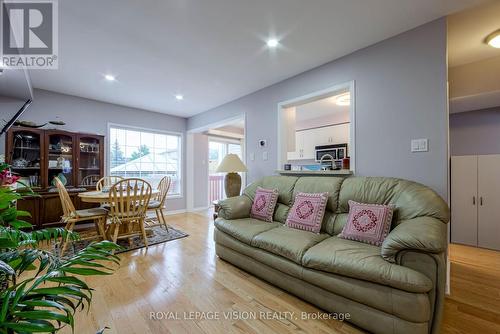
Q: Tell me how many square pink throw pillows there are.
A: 3